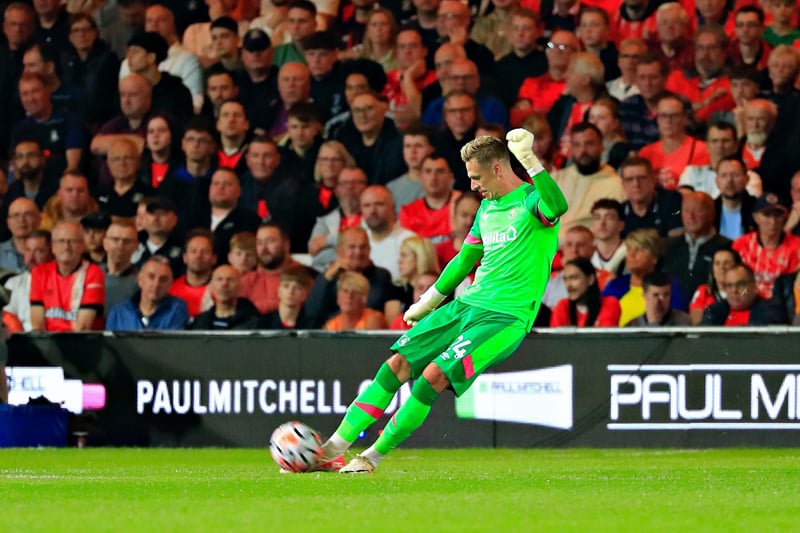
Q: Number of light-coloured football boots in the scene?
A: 2